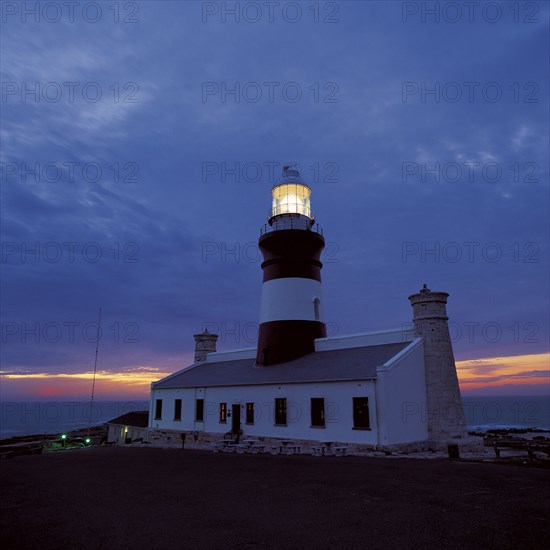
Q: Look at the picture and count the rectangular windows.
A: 8